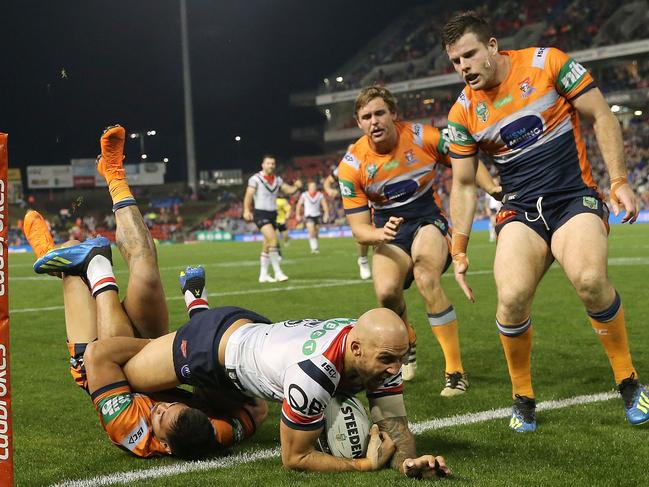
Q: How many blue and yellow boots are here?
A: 4